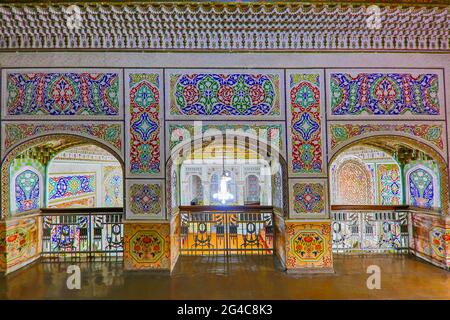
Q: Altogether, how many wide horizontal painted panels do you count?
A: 3